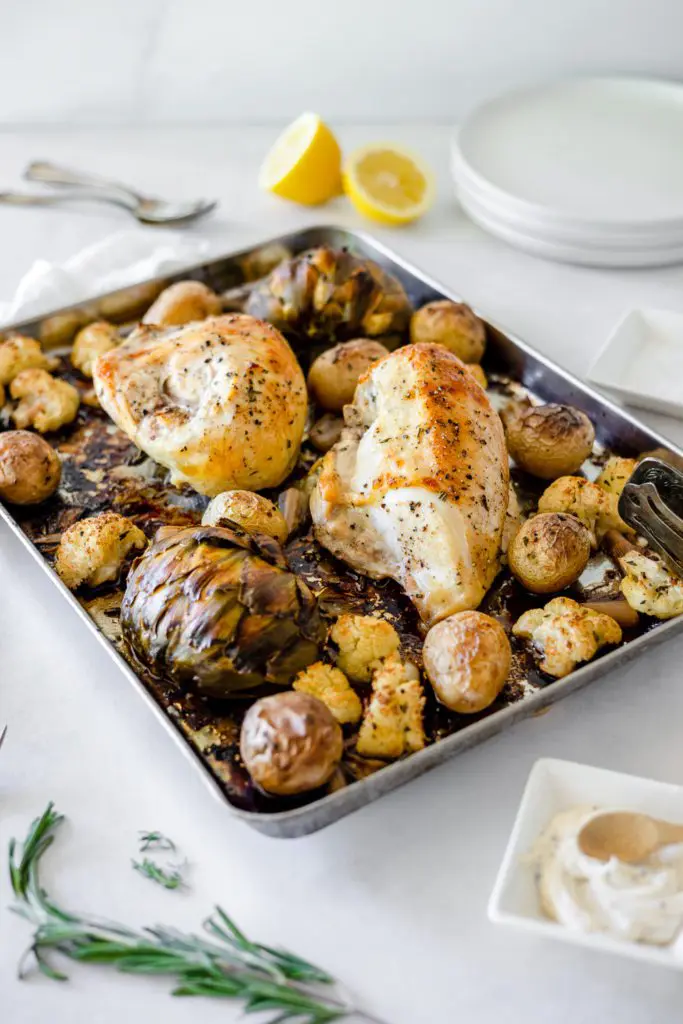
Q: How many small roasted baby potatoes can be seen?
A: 9